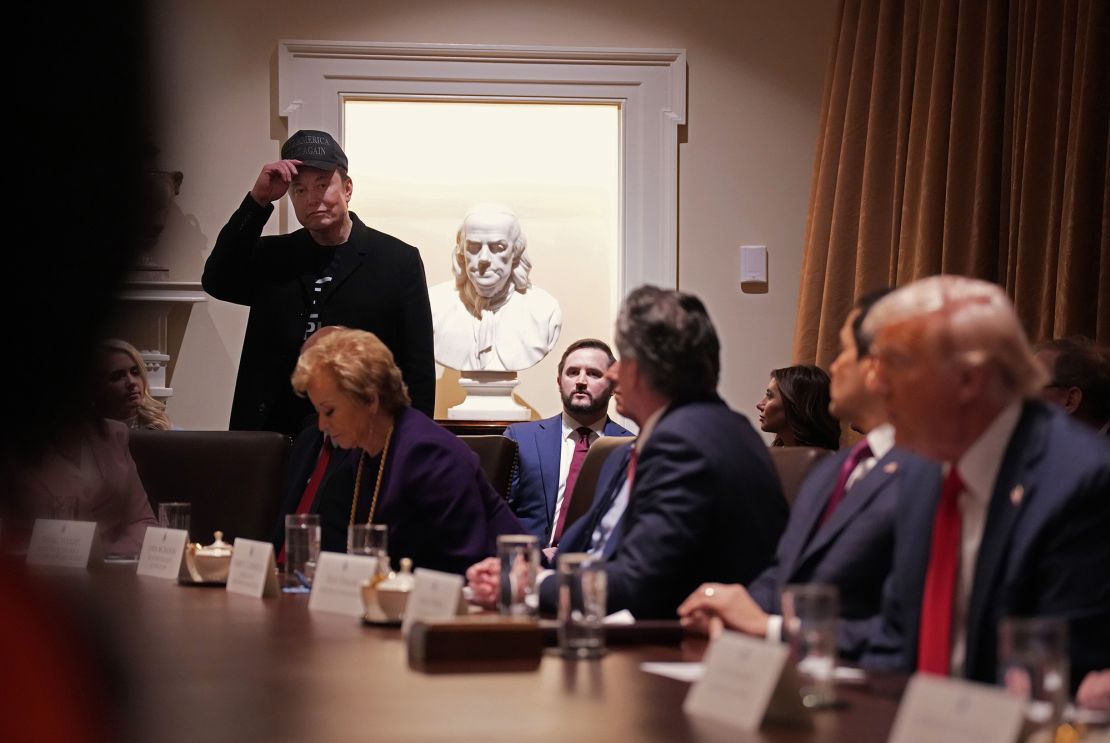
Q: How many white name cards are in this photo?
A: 7